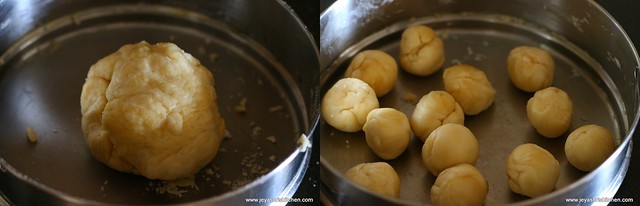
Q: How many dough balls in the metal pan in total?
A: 13